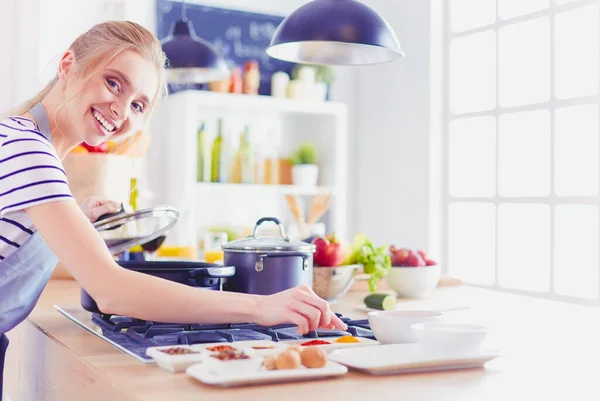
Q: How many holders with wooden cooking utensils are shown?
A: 1